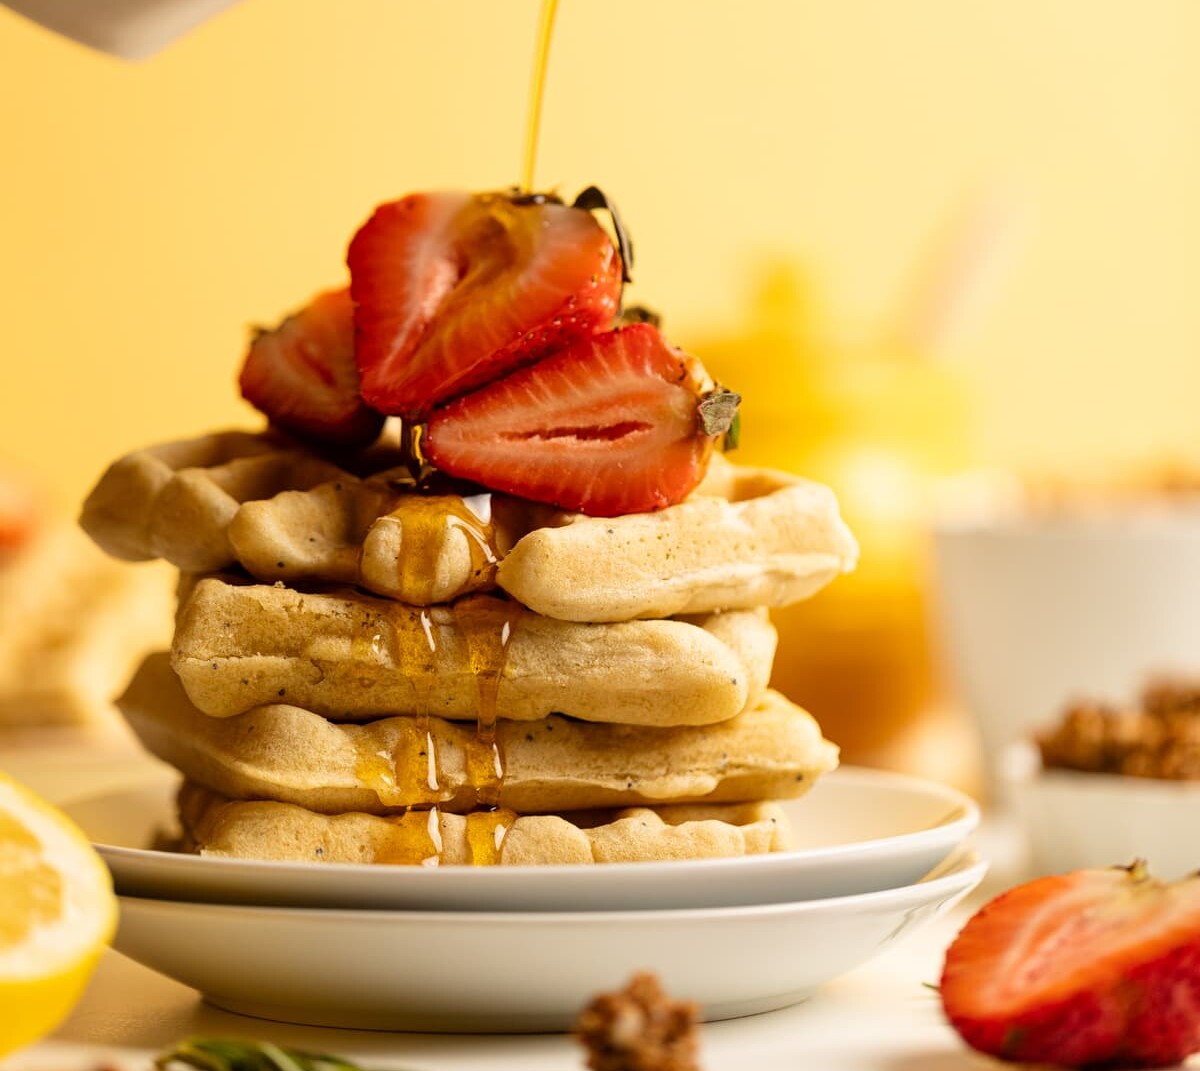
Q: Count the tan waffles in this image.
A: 4